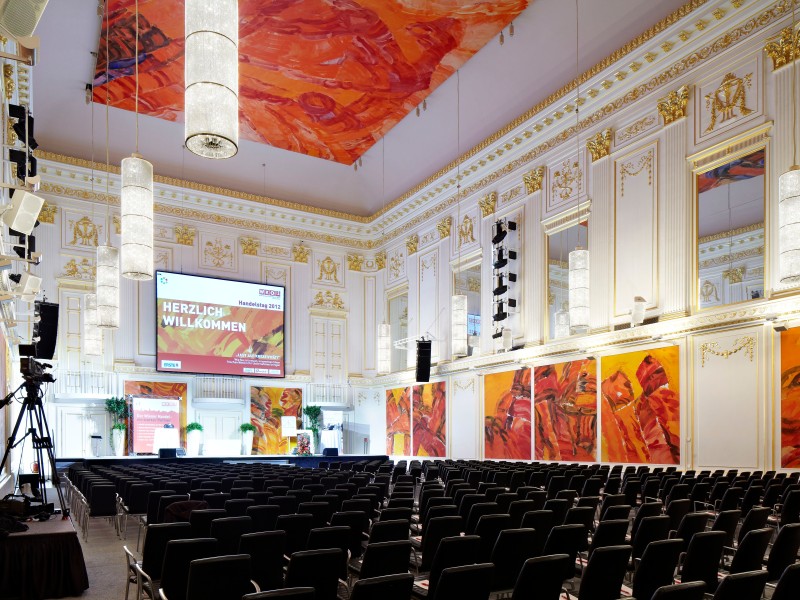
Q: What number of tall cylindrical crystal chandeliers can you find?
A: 8